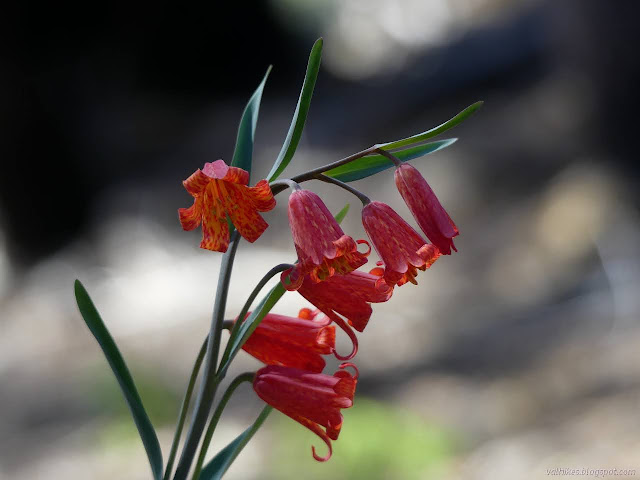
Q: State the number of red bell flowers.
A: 7